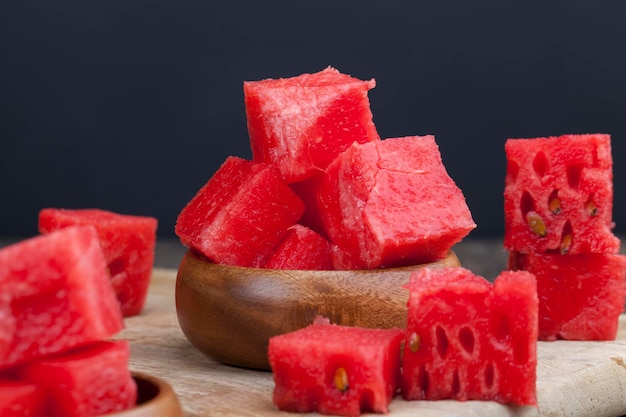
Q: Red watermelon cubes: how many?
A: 12